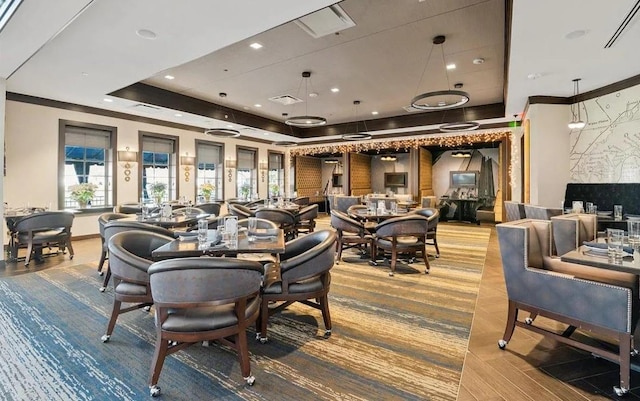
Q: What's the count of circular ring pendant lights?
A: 6